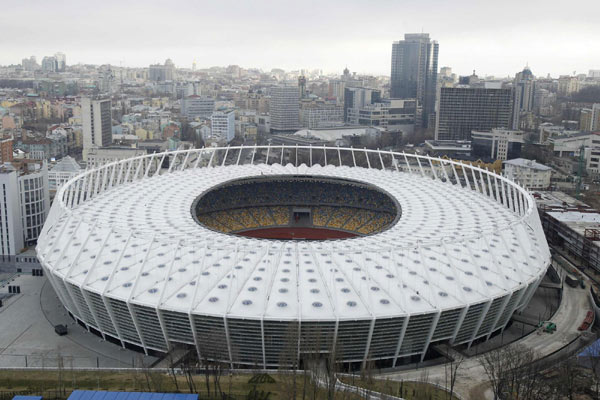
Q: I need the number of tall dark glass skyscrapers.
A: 1